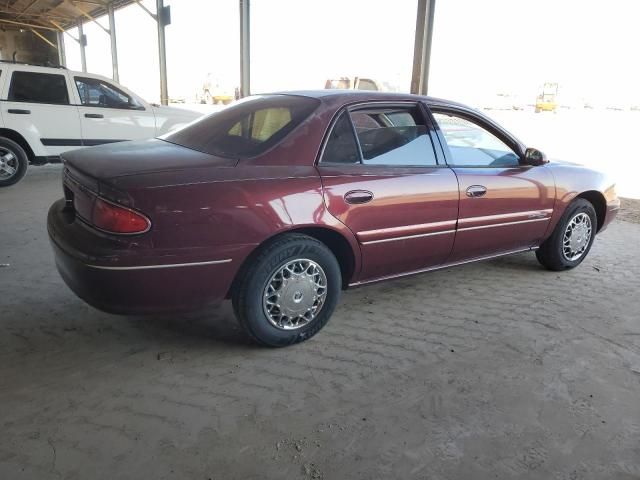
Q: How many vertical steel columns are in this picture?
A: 6